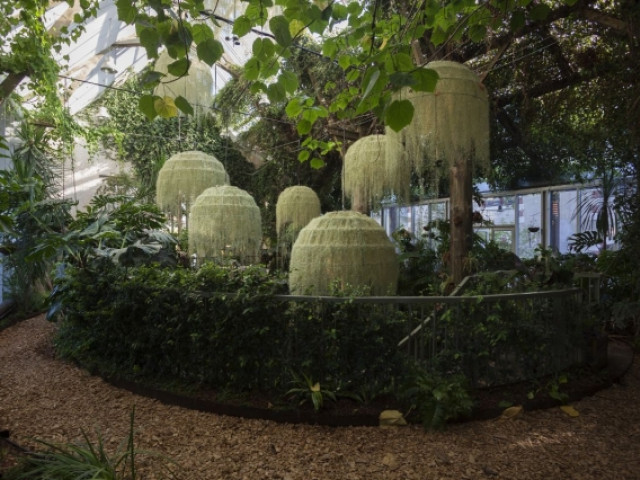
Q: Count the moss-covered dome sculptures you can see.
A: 7